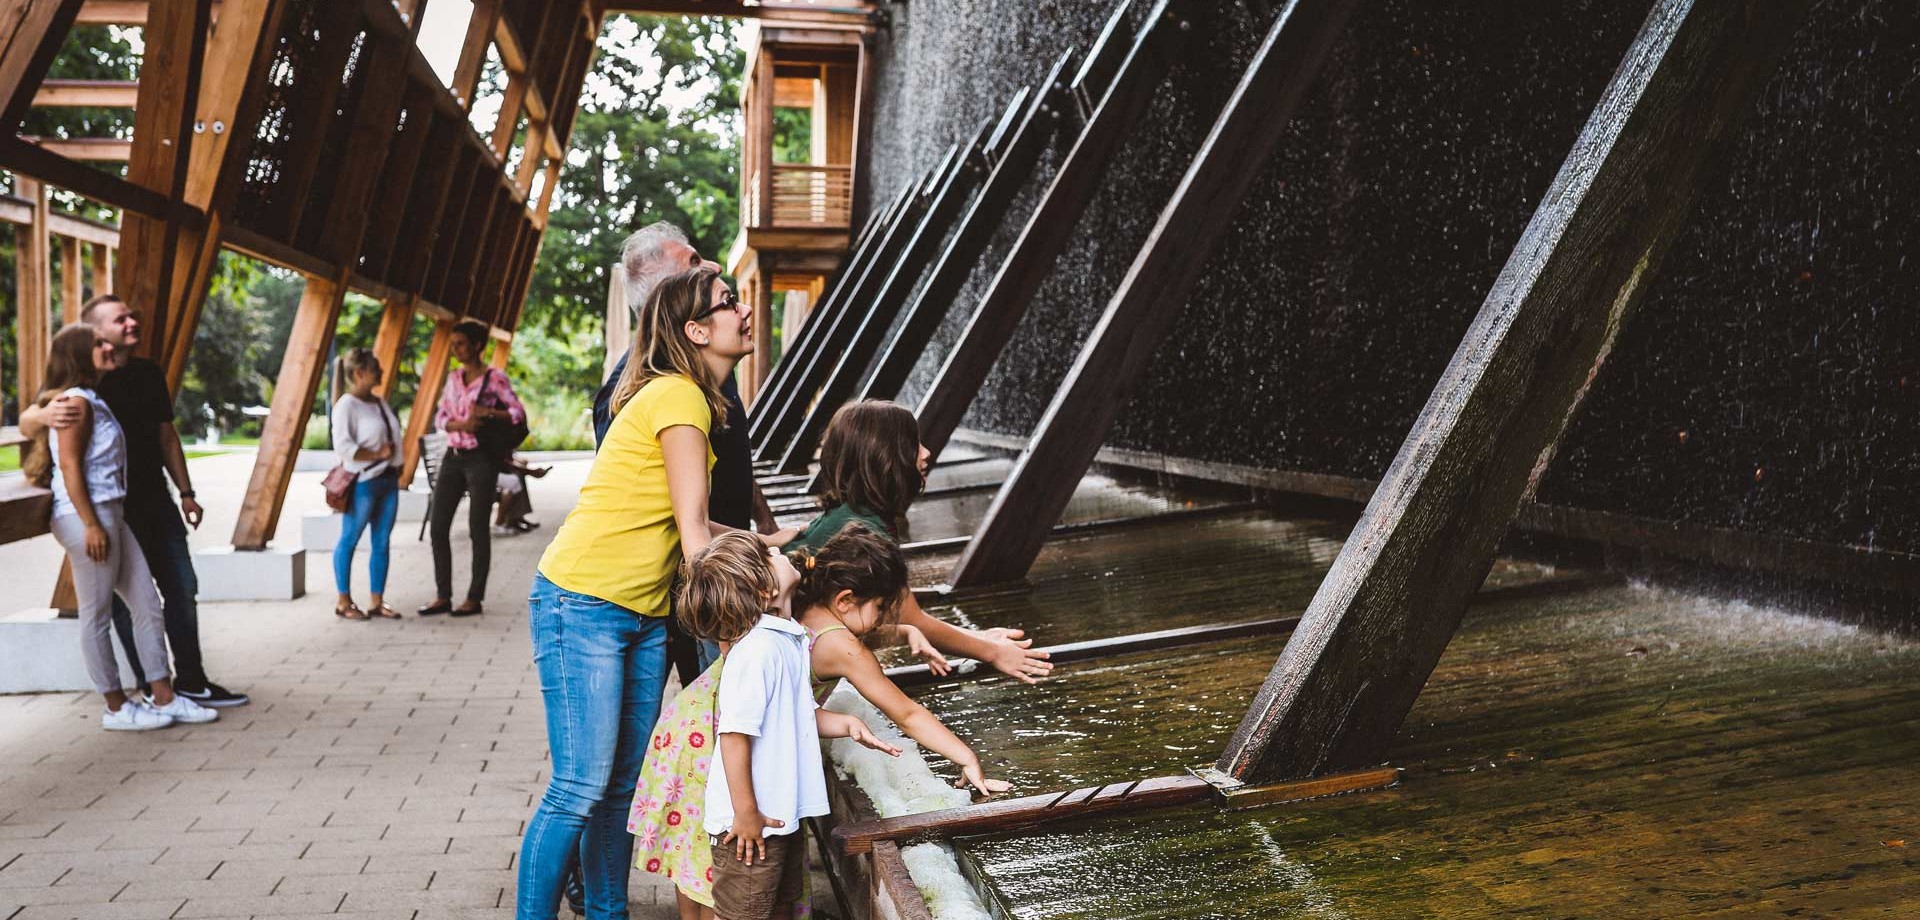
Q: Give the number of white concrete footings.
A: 4